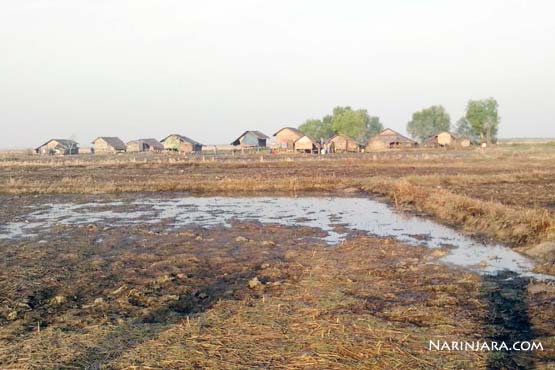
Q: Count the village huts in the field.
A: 11